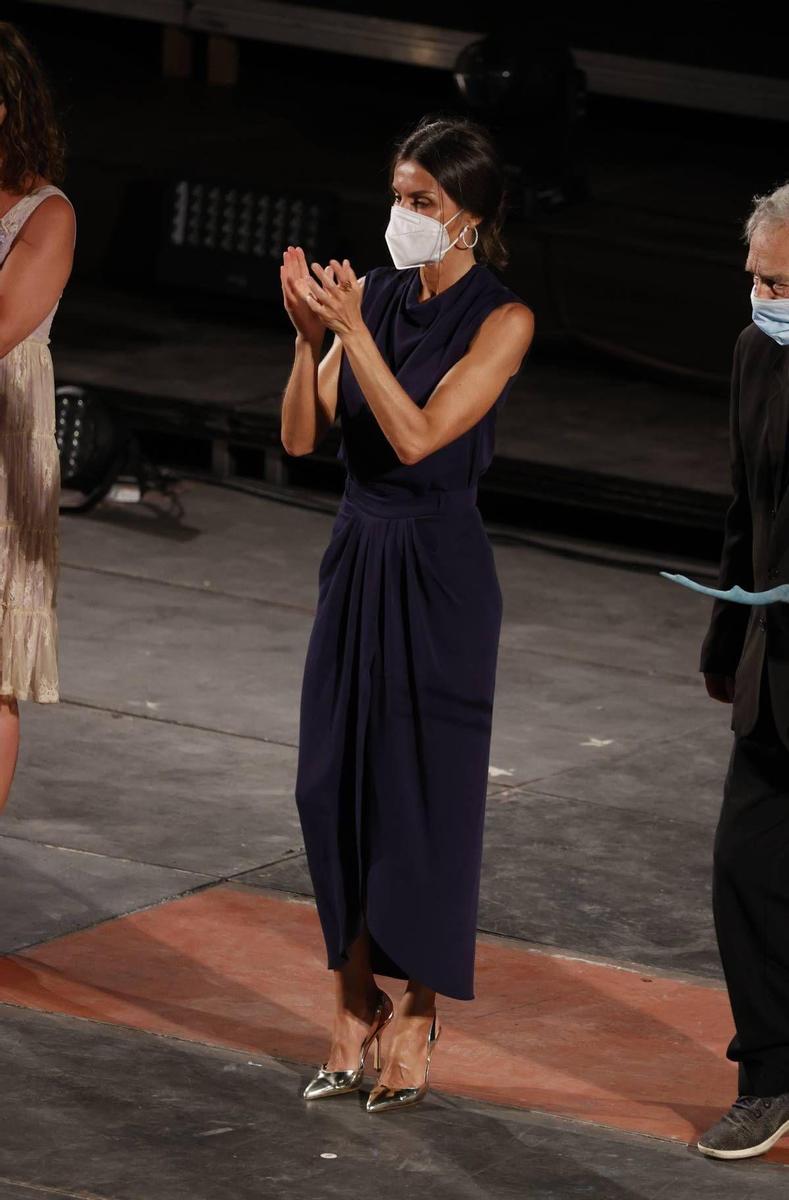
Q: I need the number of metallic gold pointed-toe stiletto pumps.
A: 2